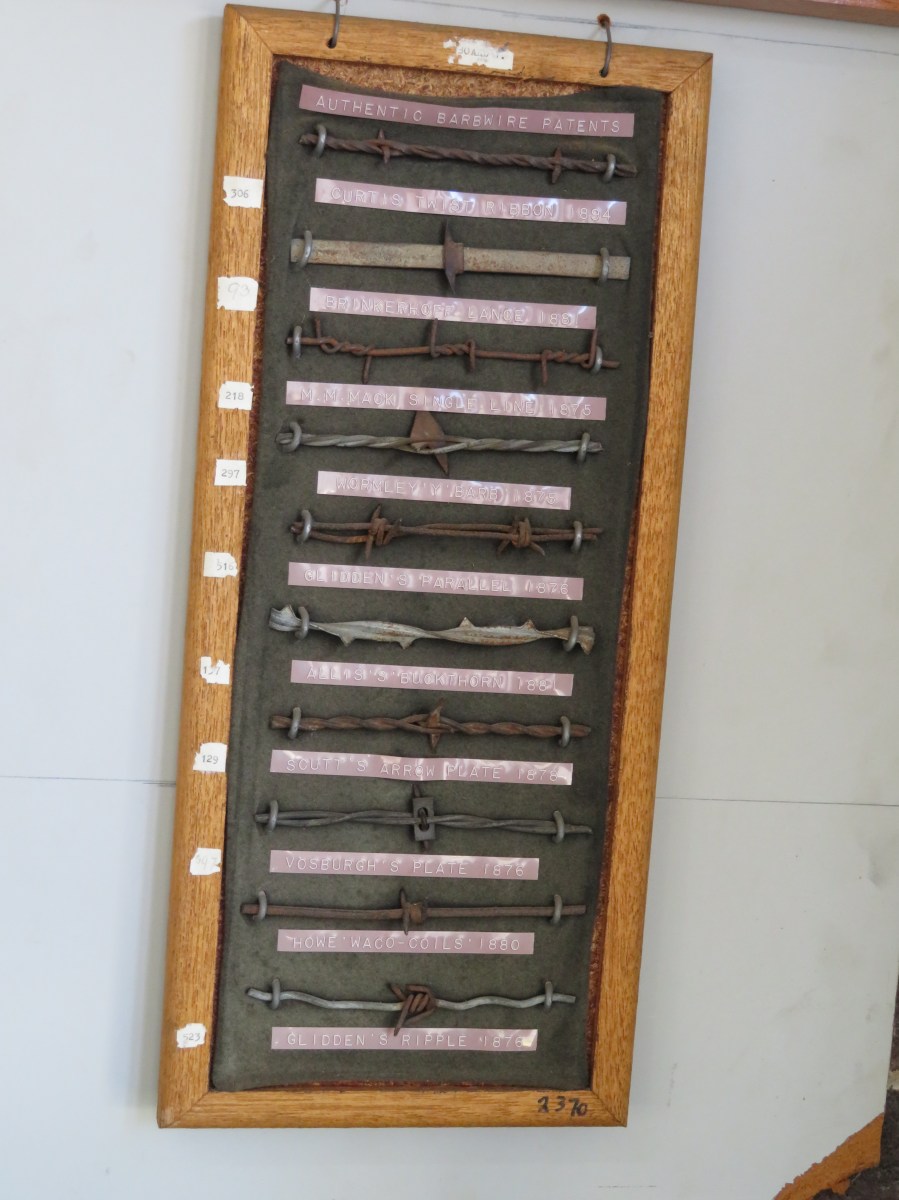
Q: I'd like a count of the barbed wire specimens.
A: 10